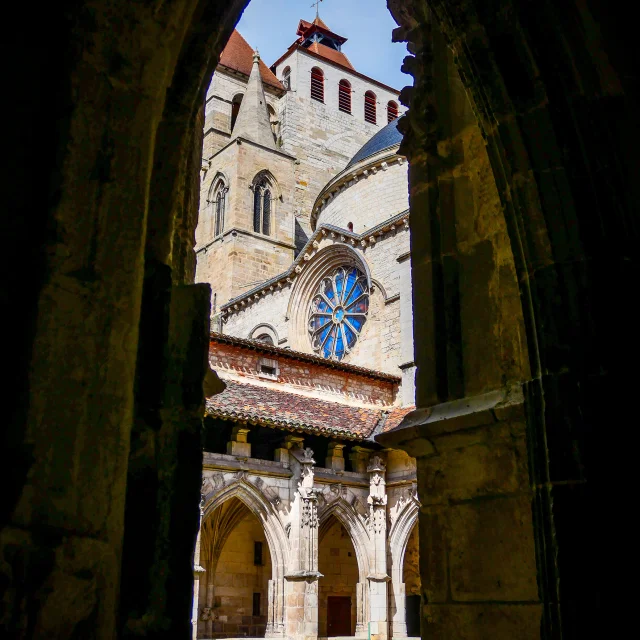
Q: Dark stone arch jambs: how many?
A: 2